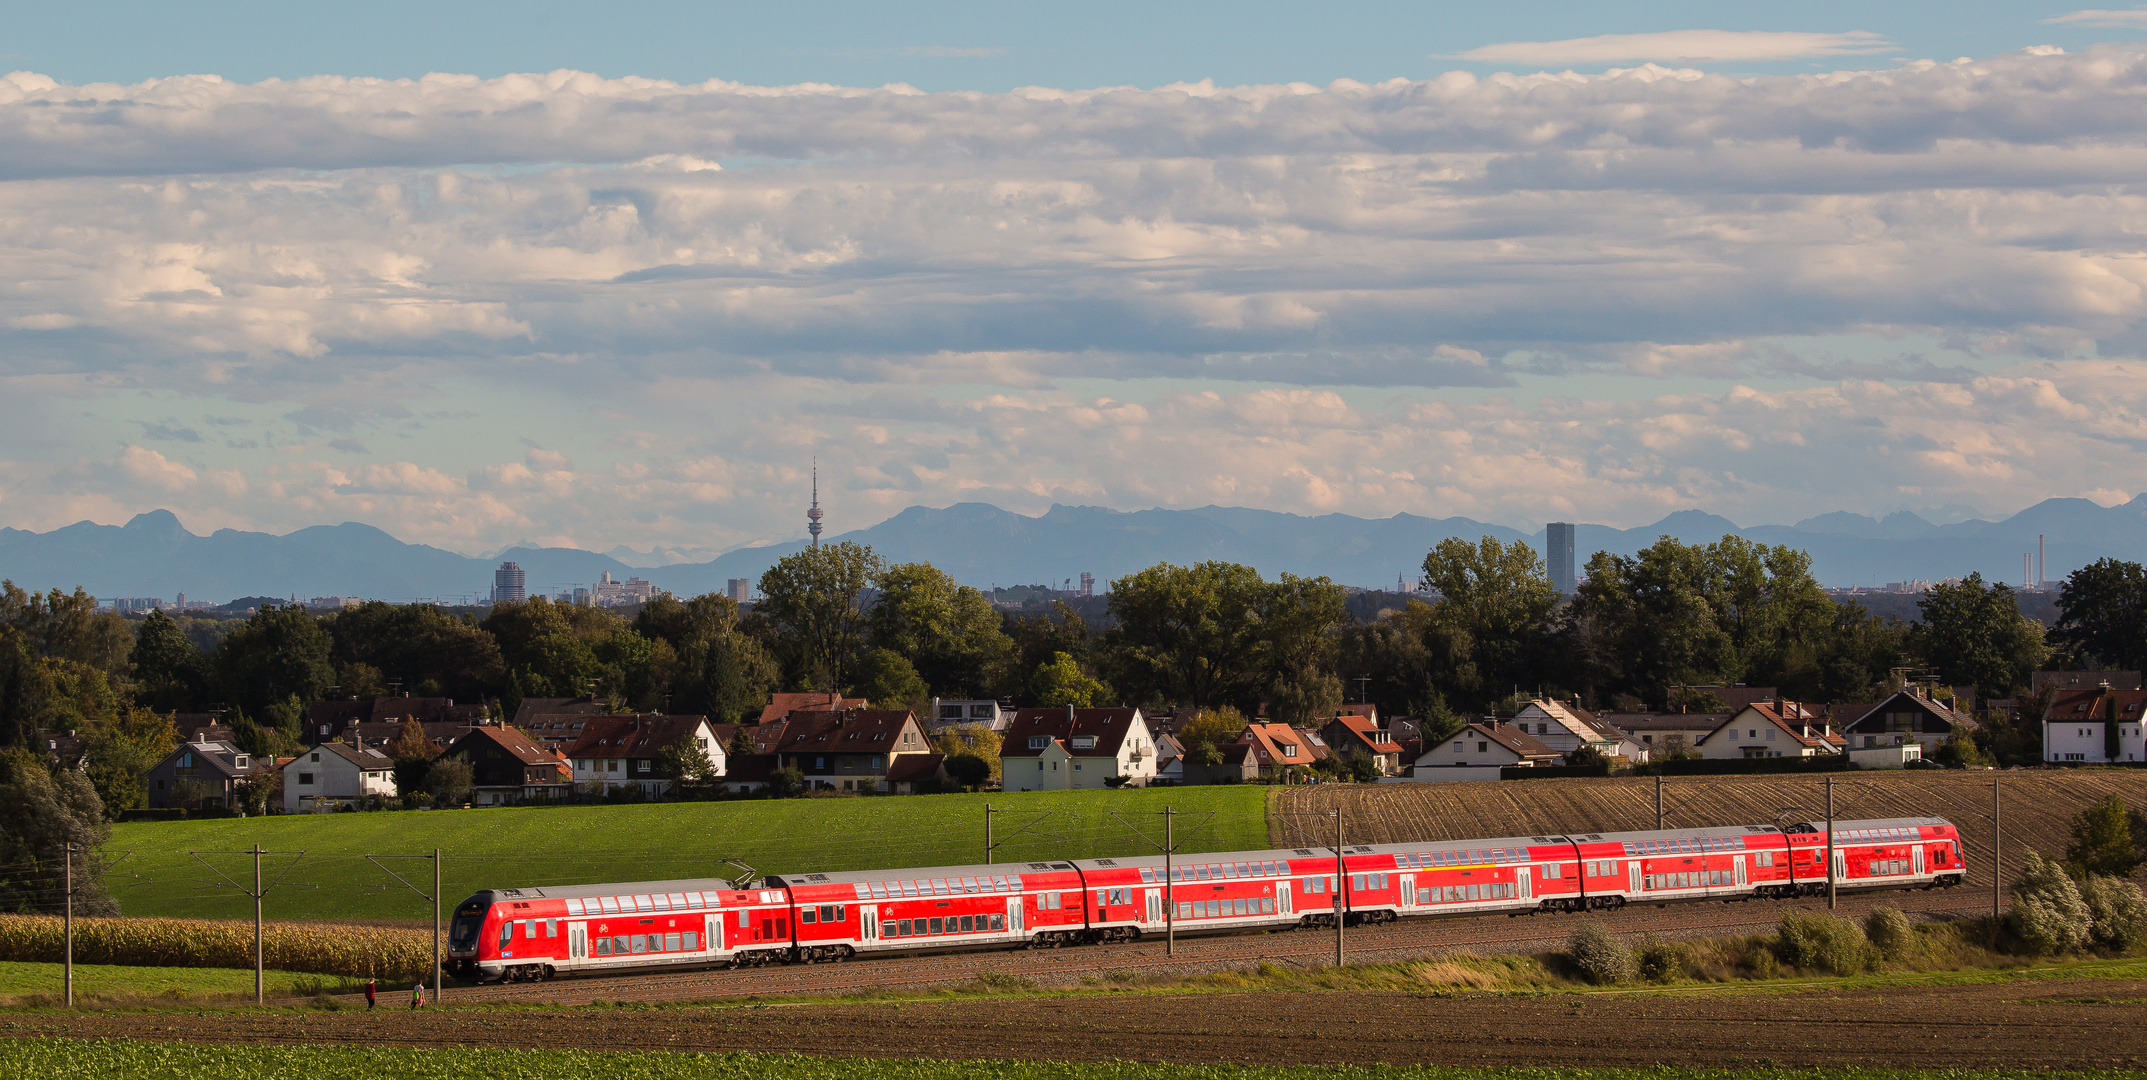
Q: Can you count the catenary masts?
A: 9